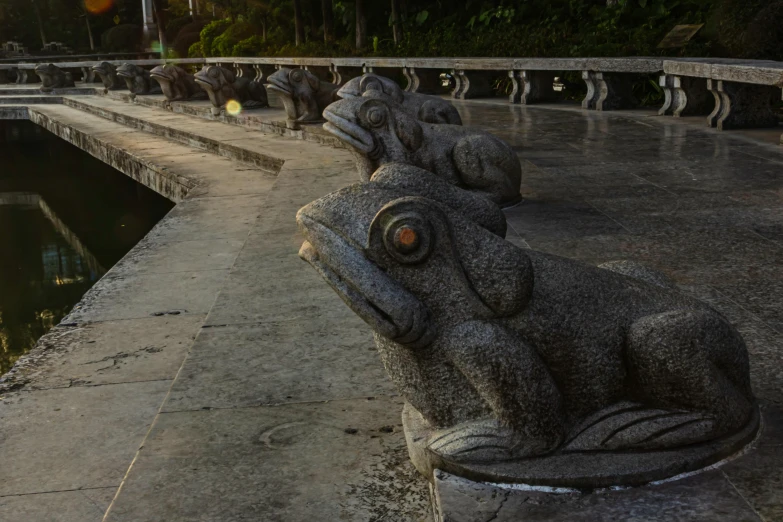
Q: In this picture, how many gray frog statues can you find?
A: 9